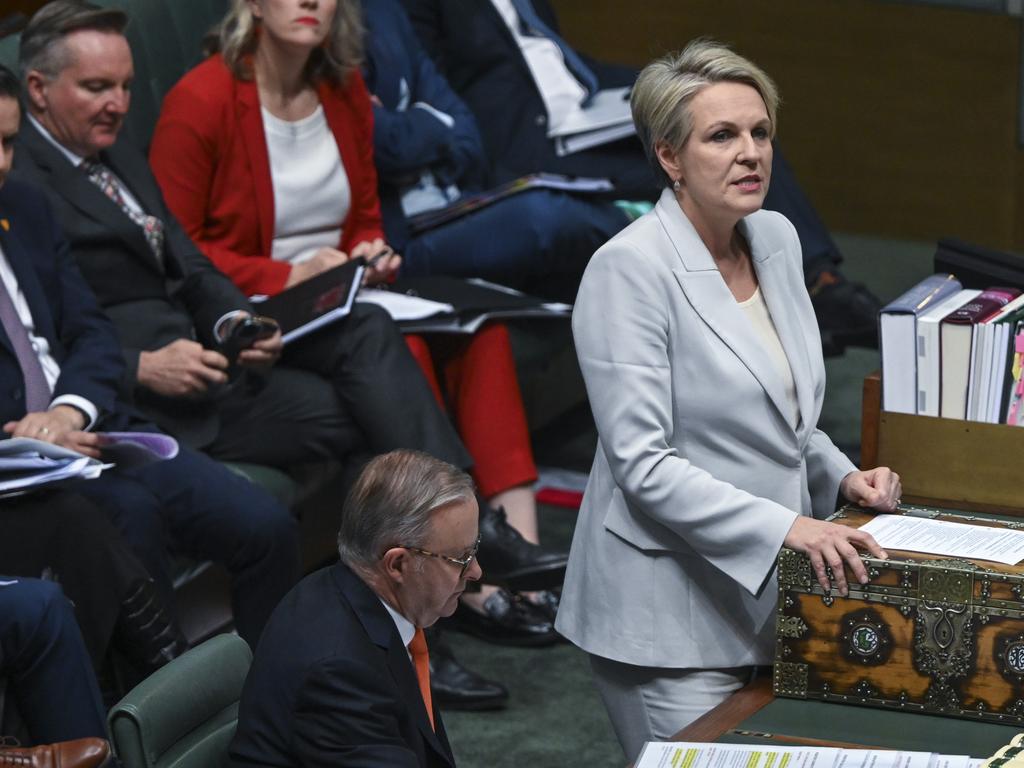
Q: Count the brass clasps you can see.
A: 1